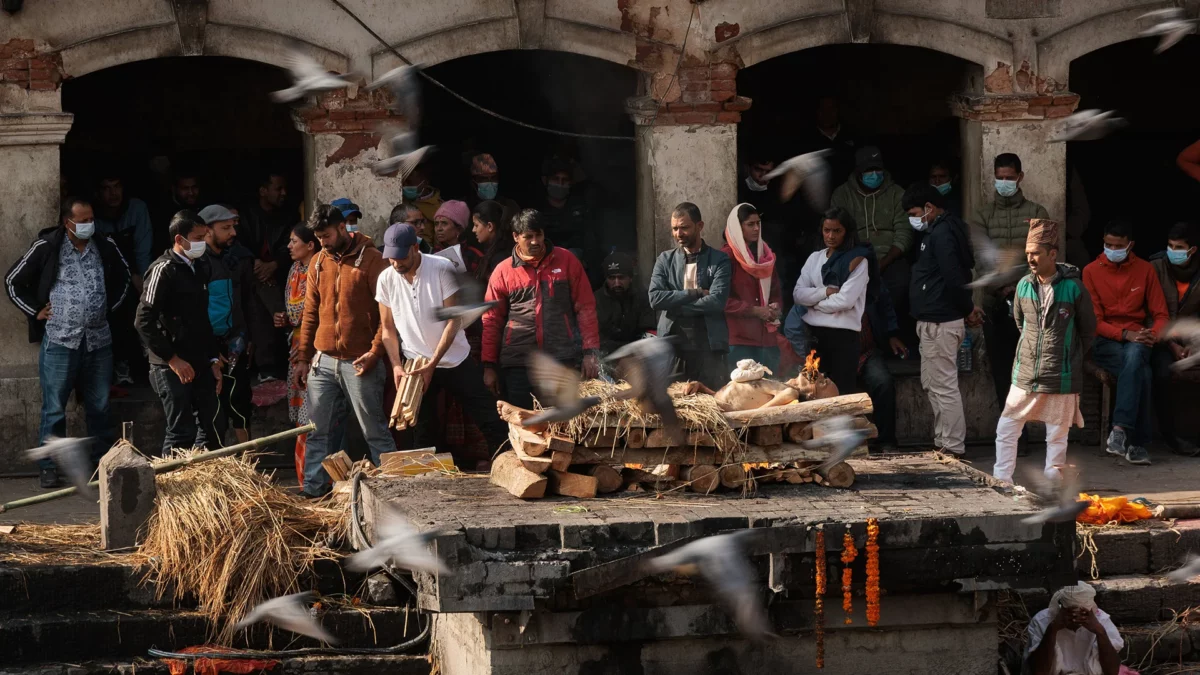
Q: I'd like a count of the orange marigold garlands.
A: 3